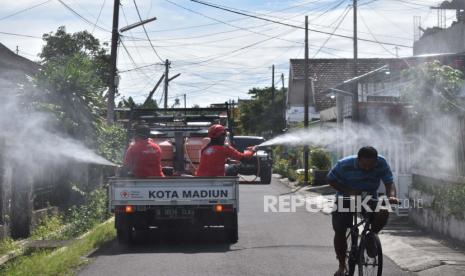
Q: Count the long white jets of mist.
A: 2